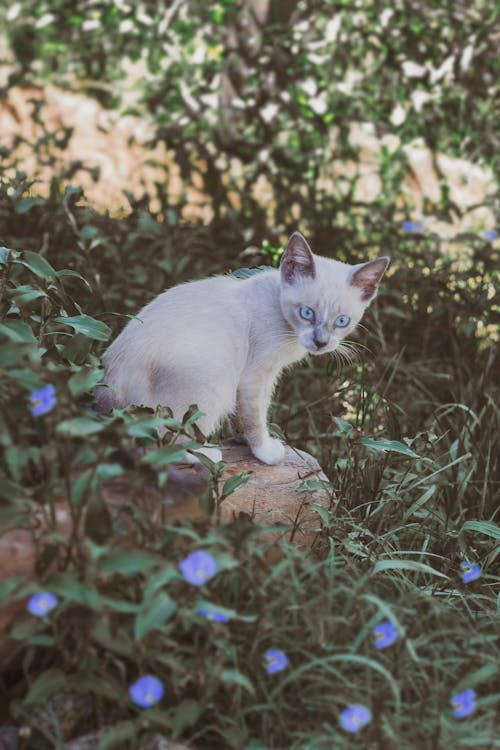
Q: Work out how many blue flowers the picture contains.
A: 12